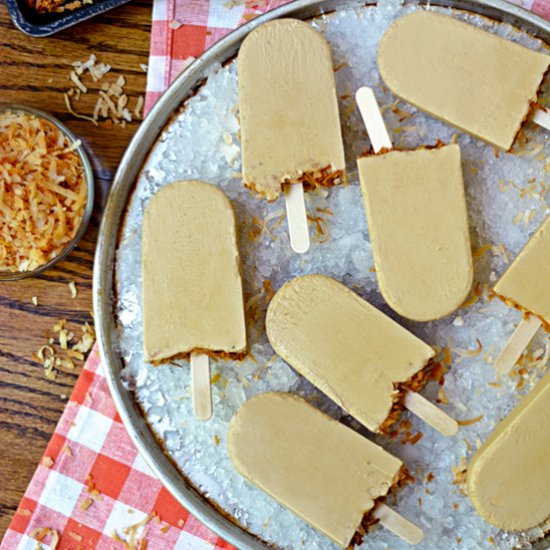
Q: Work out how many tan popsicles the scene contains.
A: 8